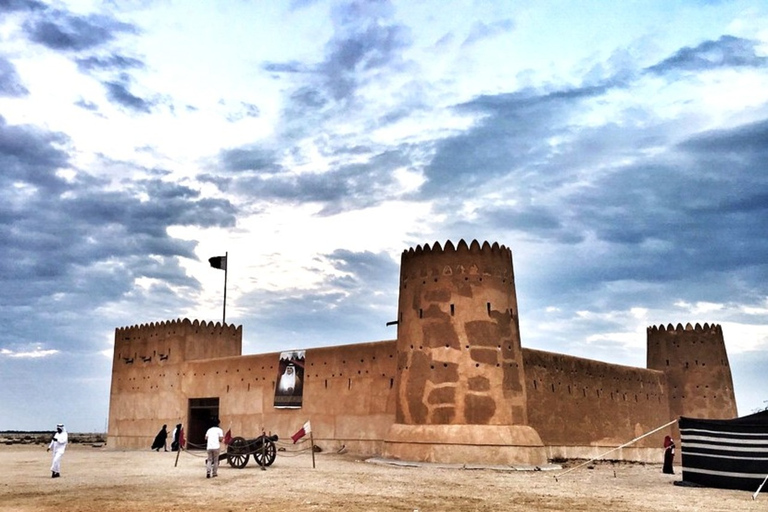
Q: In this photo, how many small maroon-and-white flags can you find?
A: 3